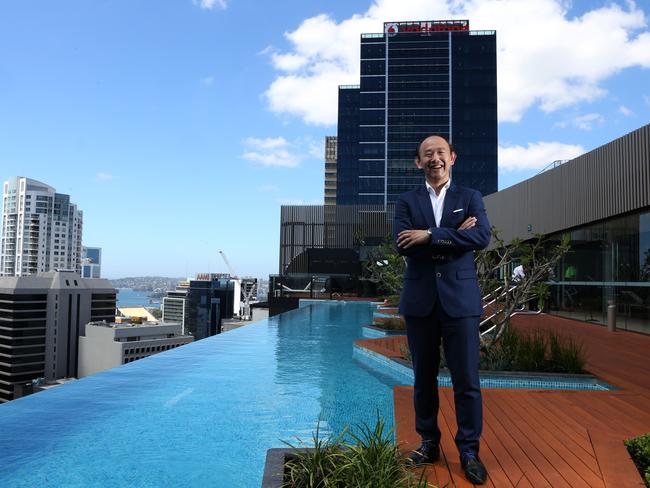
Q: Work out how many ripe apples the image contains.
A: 0